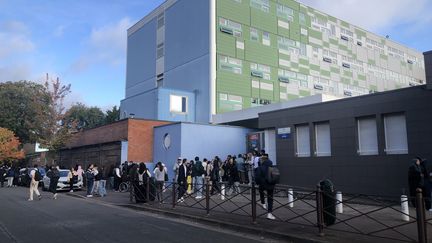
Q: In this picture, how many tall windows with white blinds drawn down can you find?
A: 4